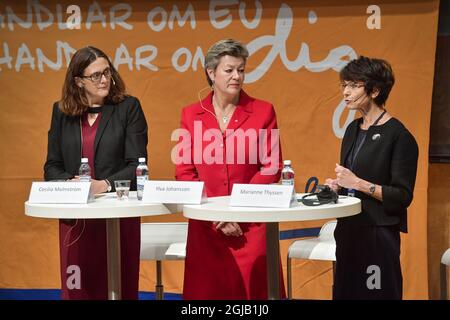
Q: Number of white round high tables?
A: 2